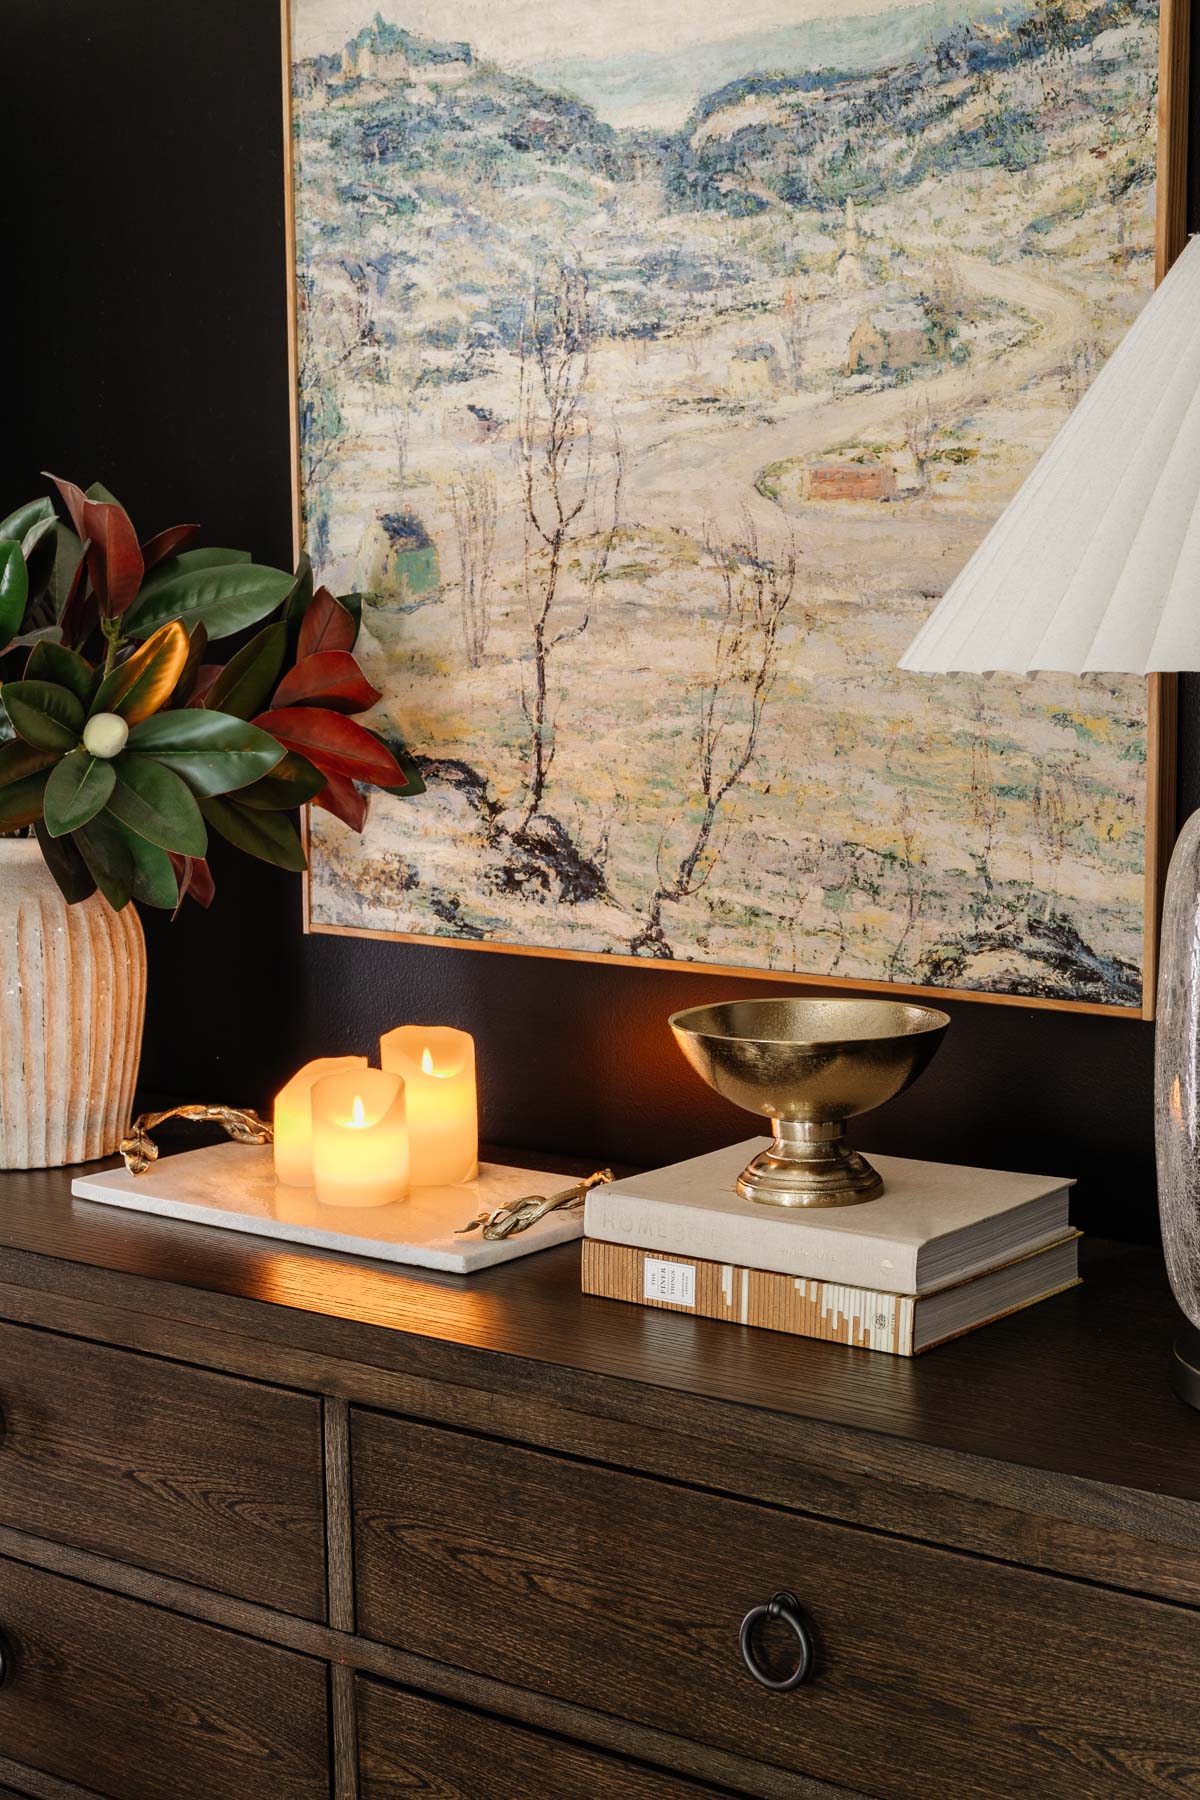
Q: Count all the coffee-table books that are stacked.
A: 2